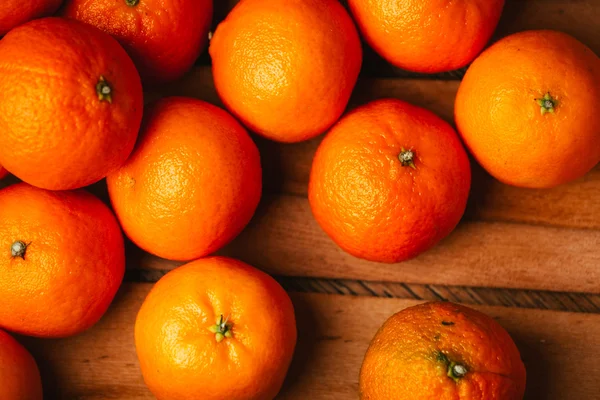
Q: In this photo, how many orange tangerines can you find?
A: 12